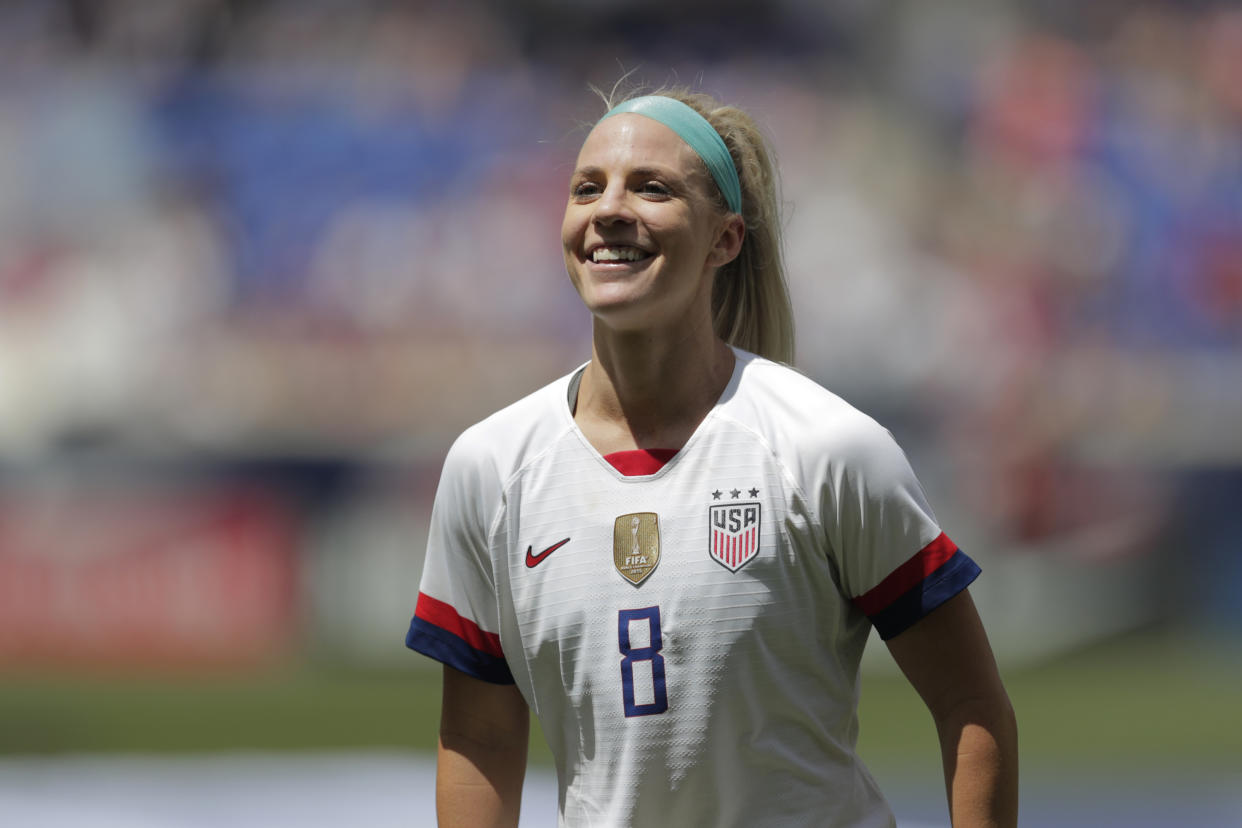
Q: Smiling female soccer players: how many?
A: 1